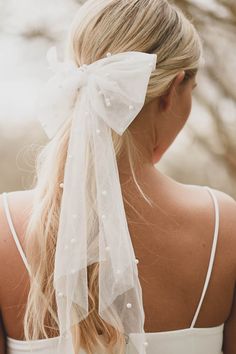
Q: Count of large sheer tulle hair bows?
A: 1